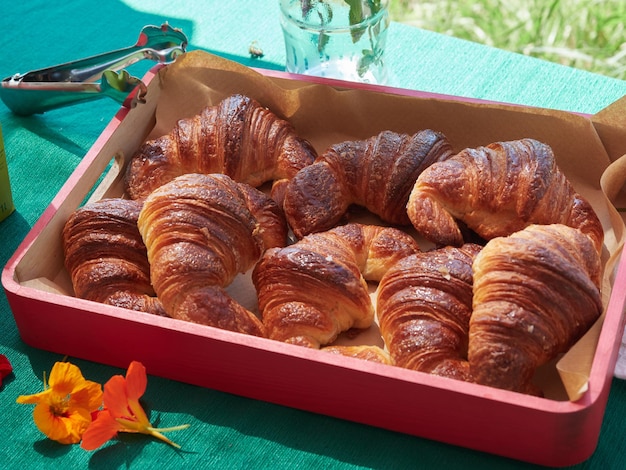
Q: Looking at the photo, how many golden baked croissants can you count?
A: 8